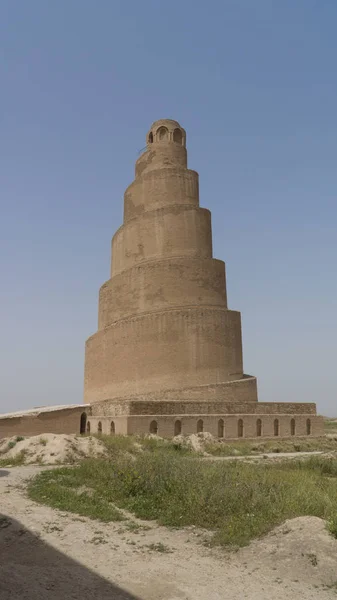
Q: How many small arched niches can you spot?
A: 12